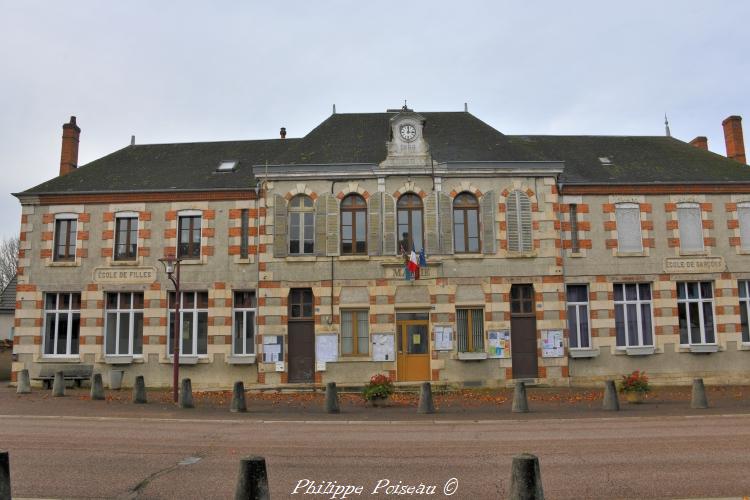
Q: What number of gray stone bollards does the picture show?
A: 14